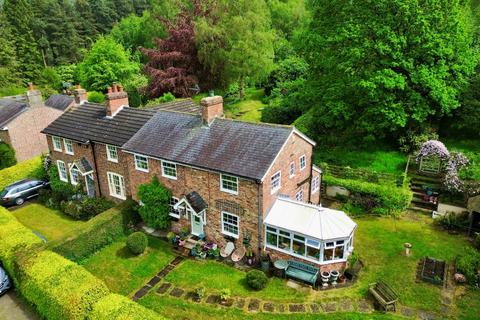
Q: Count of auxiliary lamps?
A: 0